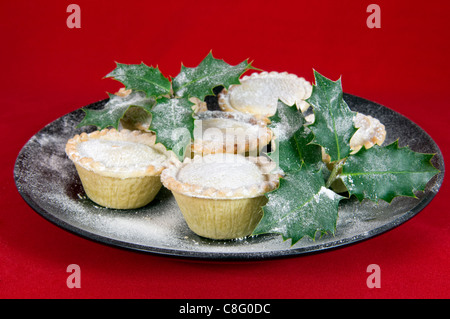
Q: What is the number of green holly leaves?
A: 8